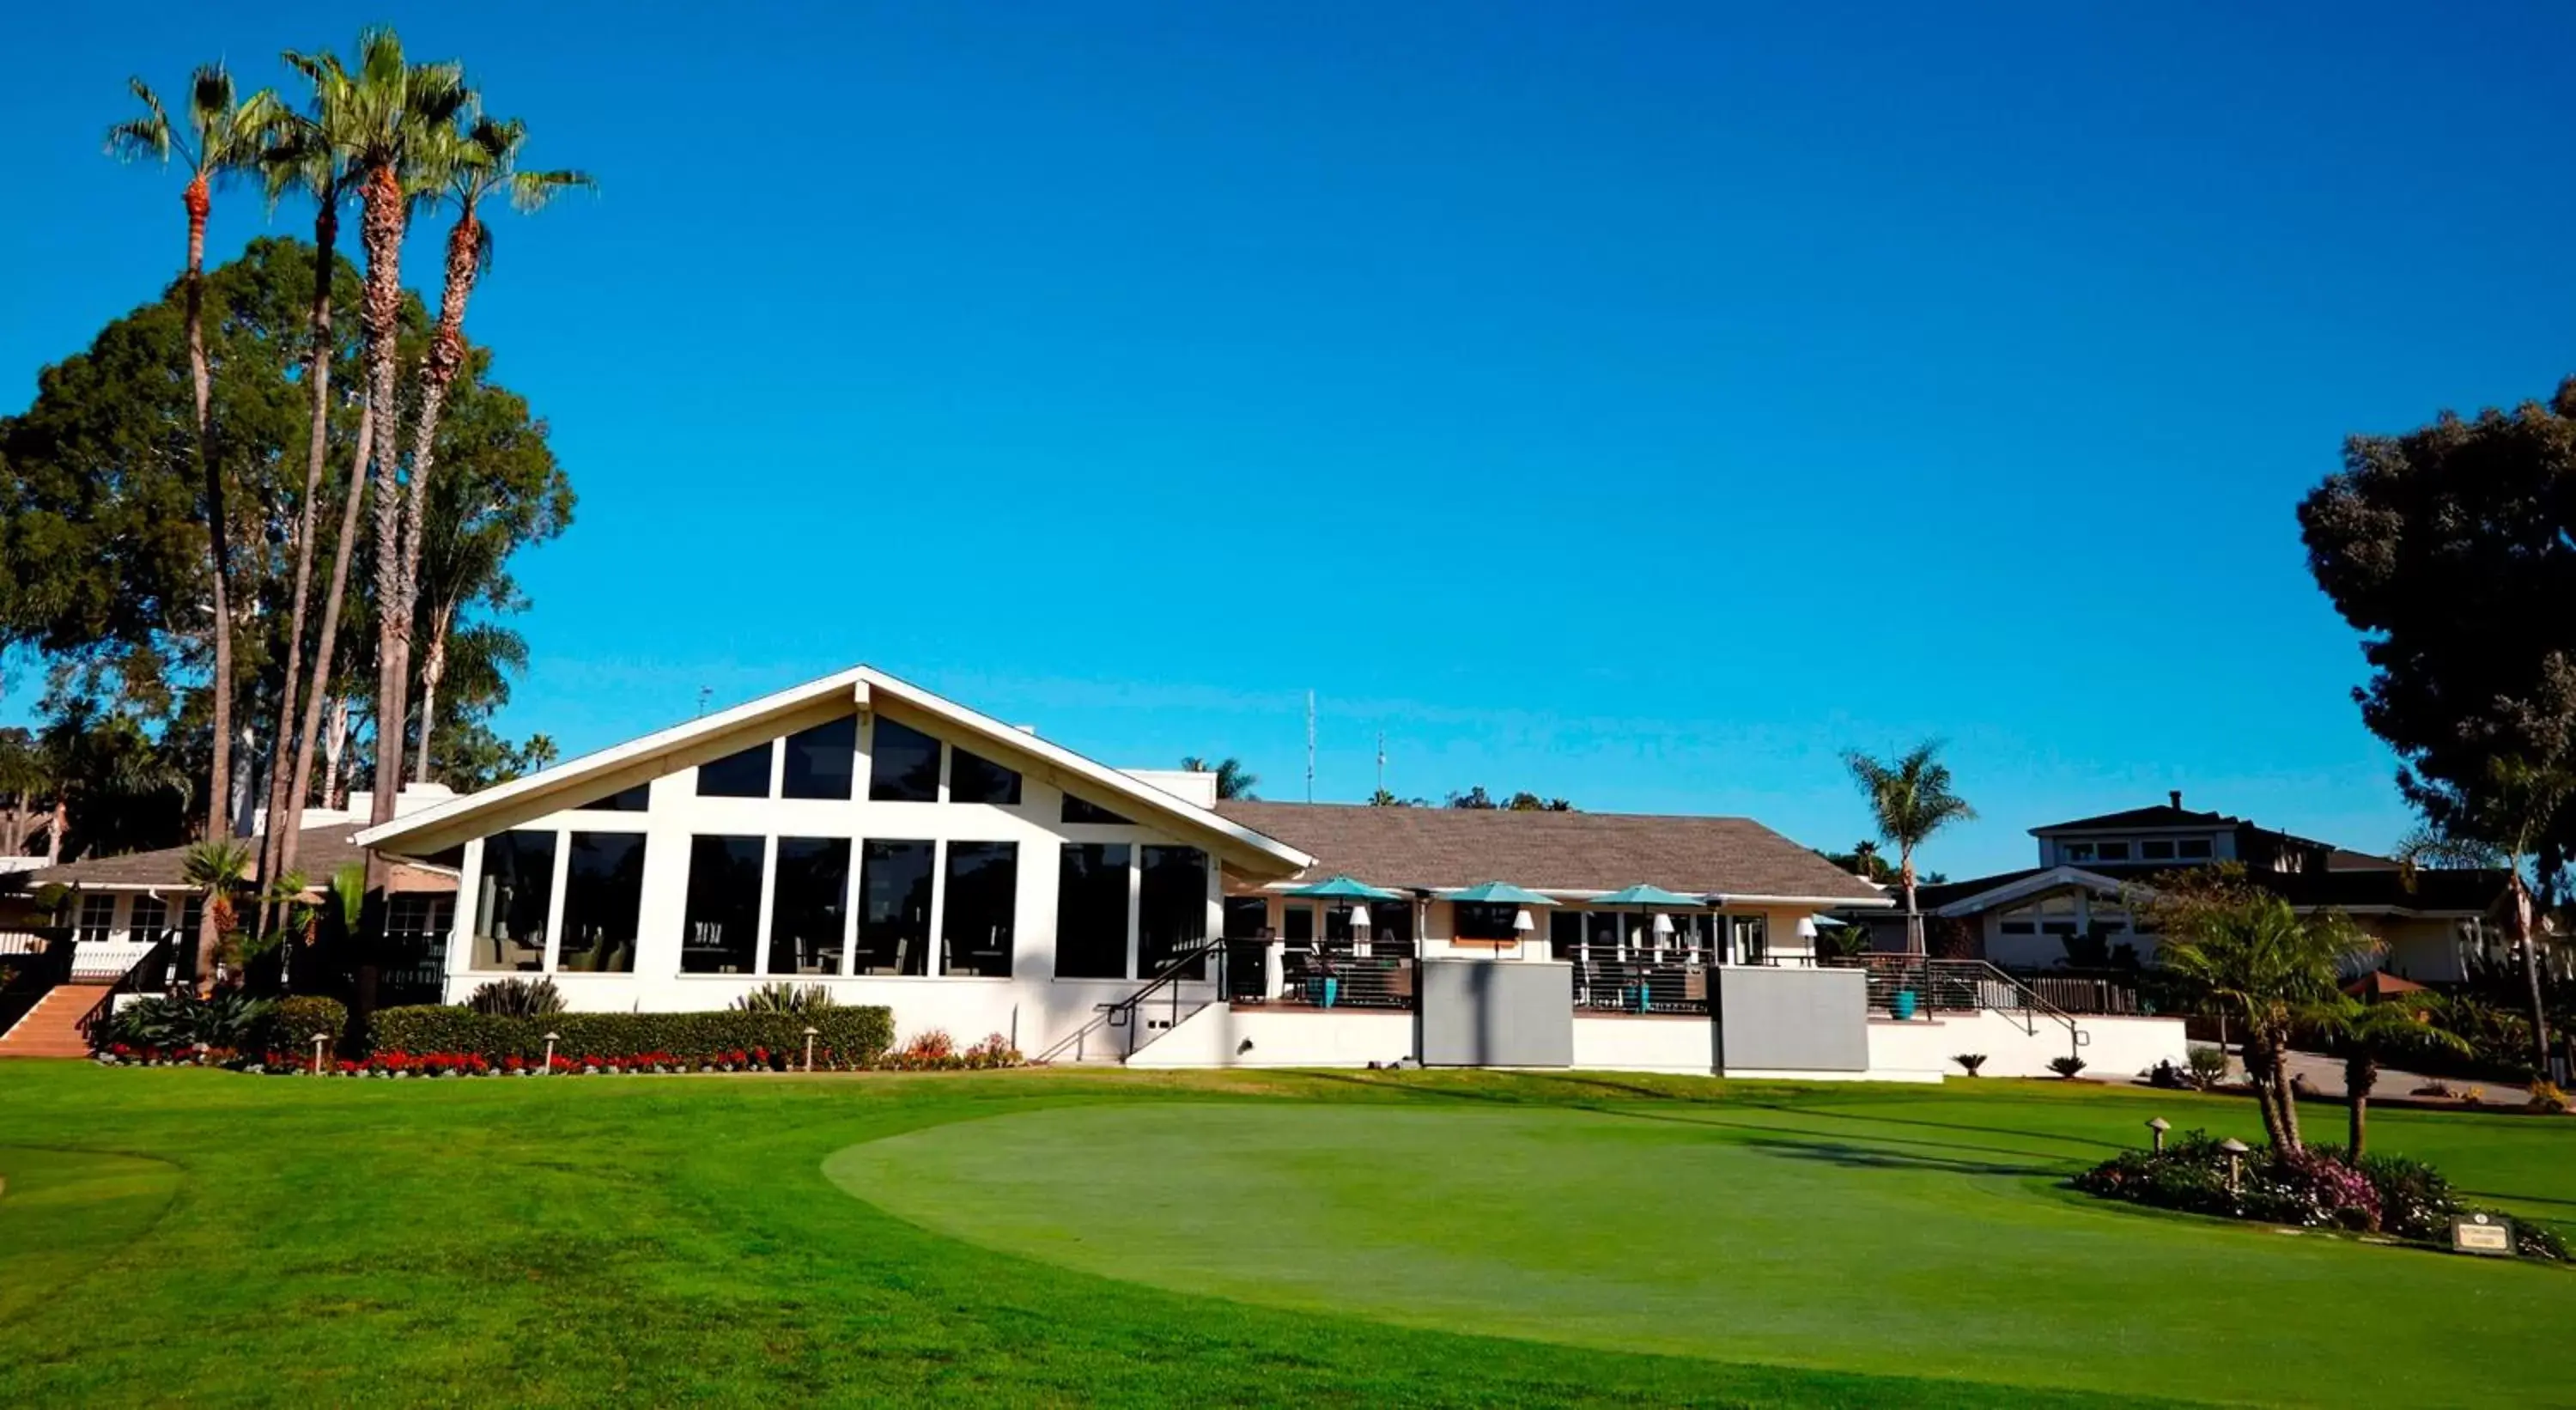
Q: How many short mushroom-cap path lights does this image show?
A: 5